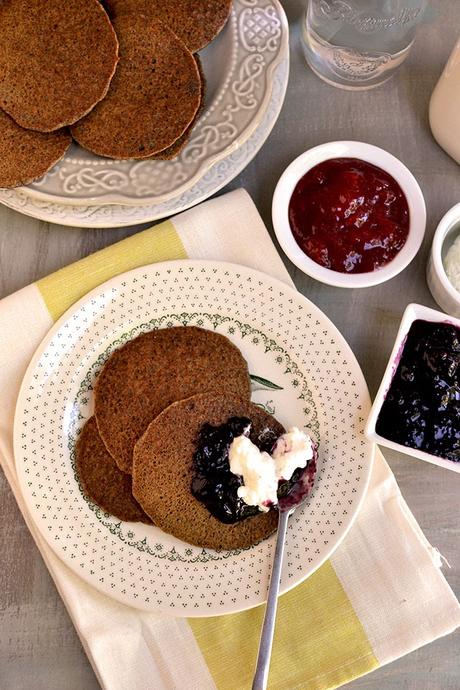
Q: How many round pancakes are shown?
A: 8